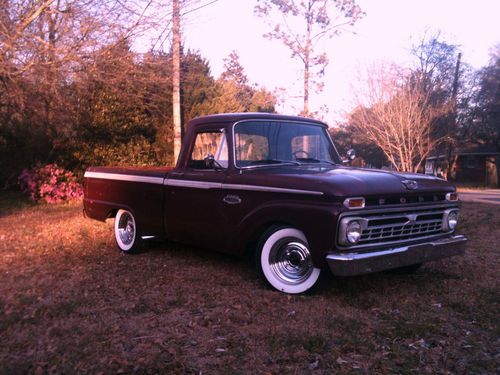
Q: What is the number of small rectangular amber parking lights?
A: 2